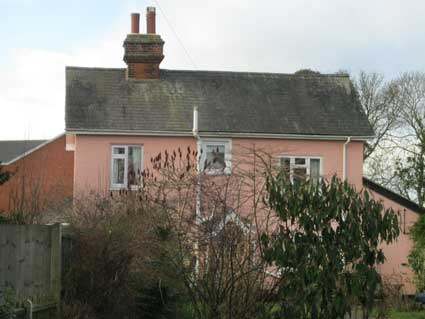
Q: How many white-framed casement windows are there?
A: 3